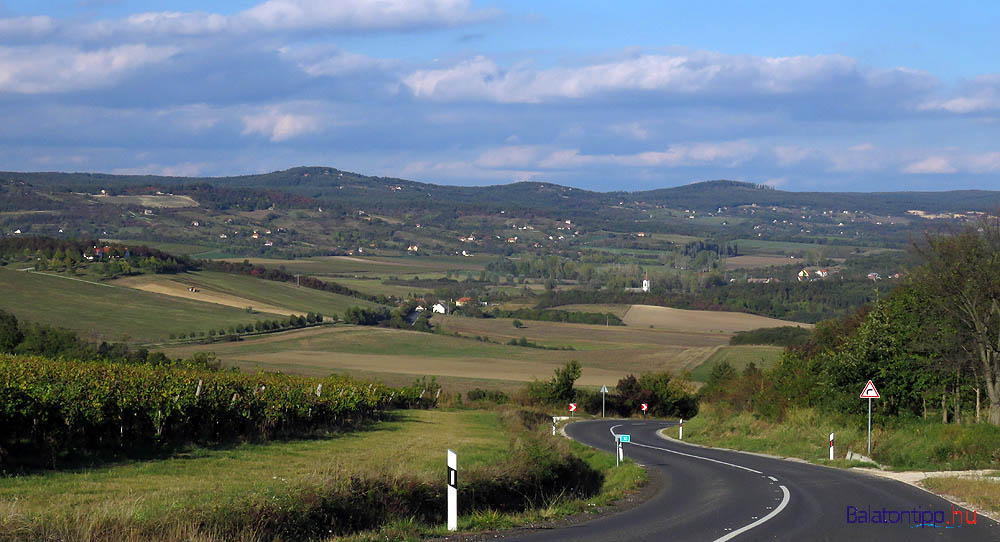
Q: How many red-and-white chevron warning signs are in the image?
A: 2